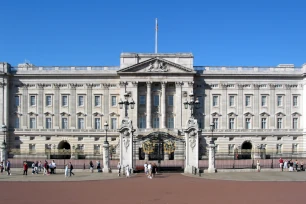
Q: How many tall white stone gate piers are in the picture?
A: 2